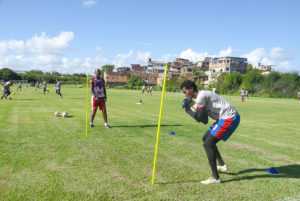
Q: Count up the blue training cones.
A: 2